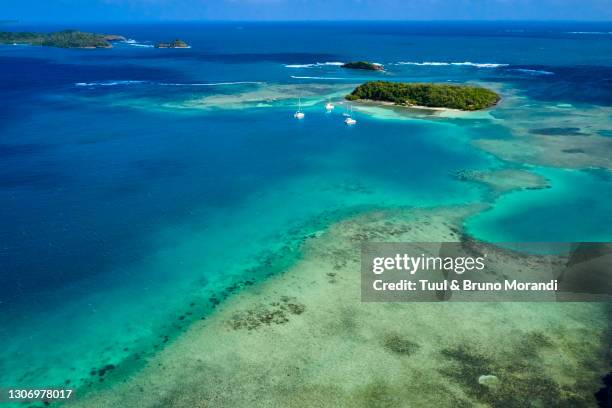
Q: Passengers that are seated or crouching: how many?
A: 0